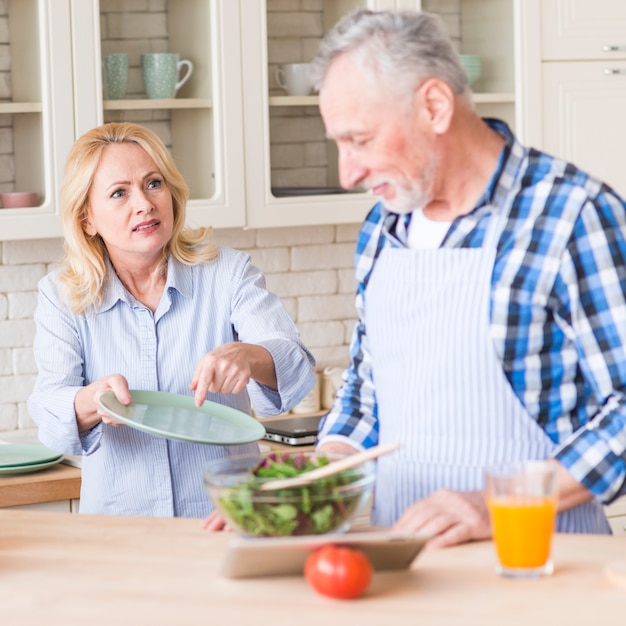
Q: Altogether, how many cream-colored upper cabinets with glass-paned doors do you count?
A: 4